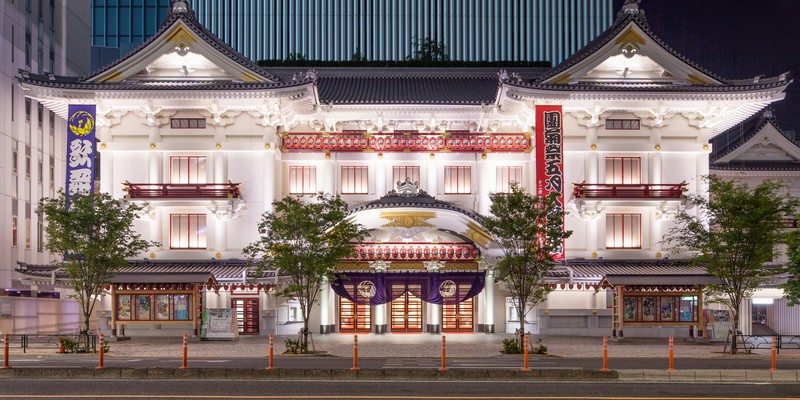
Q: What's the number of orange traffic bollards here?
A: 10